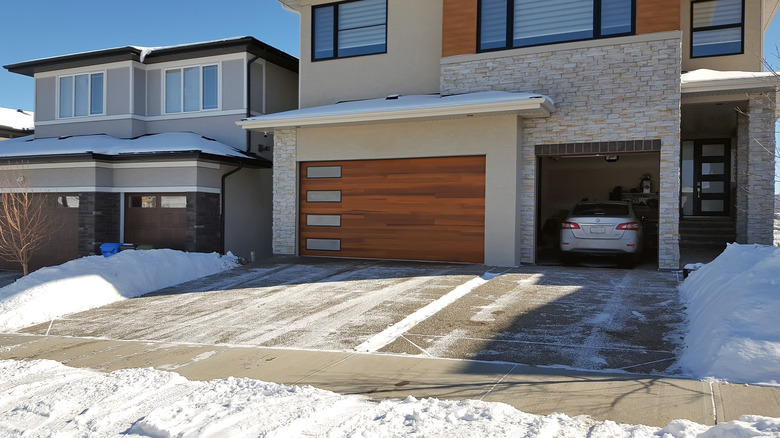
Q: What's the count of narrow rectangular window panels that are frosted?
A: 4